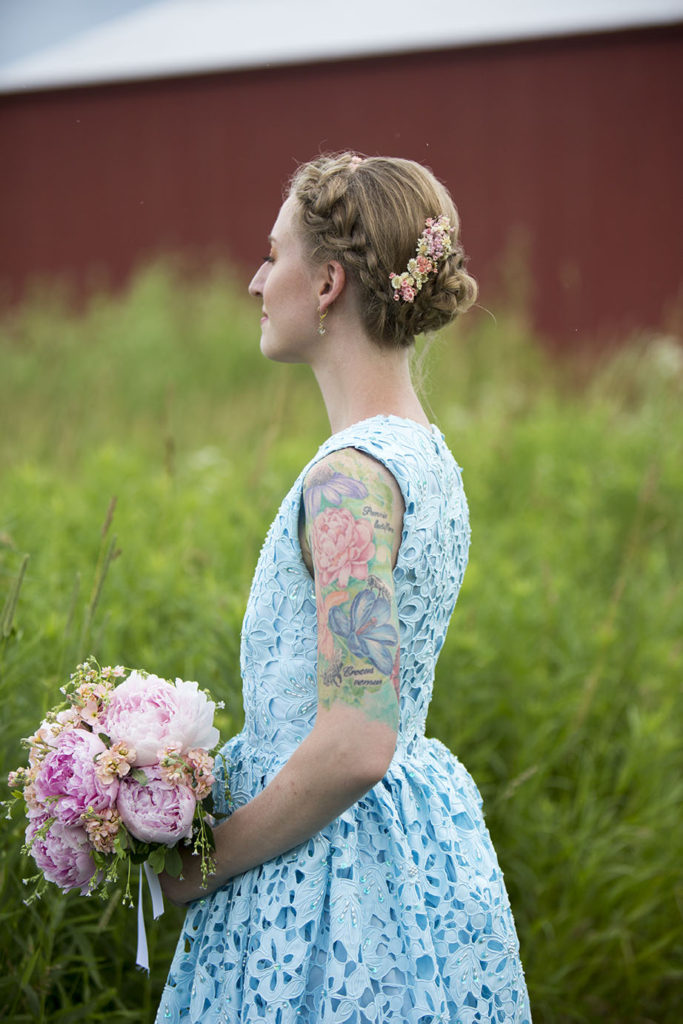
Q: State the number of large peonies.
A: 4